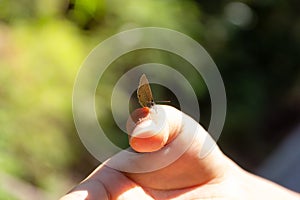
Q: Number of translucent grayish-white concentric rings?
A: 2